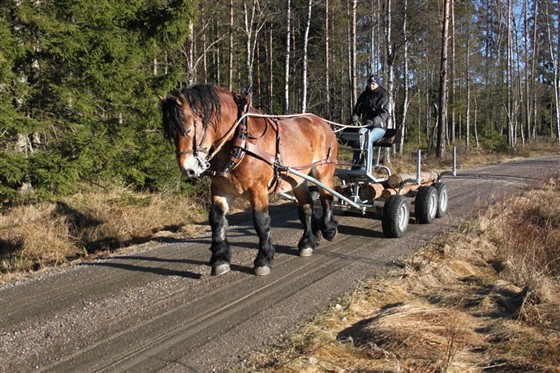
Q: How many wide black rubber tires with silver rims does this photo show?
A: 3